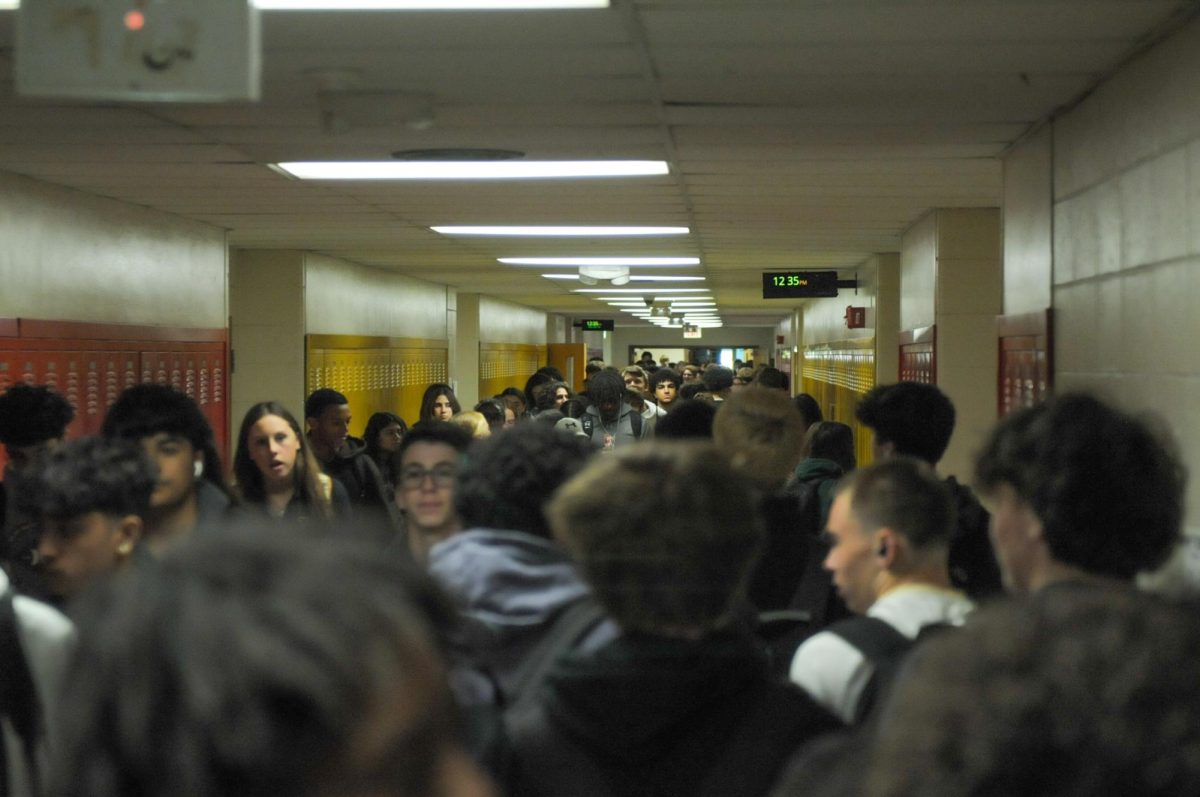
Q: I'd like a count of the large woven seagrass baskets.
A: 0